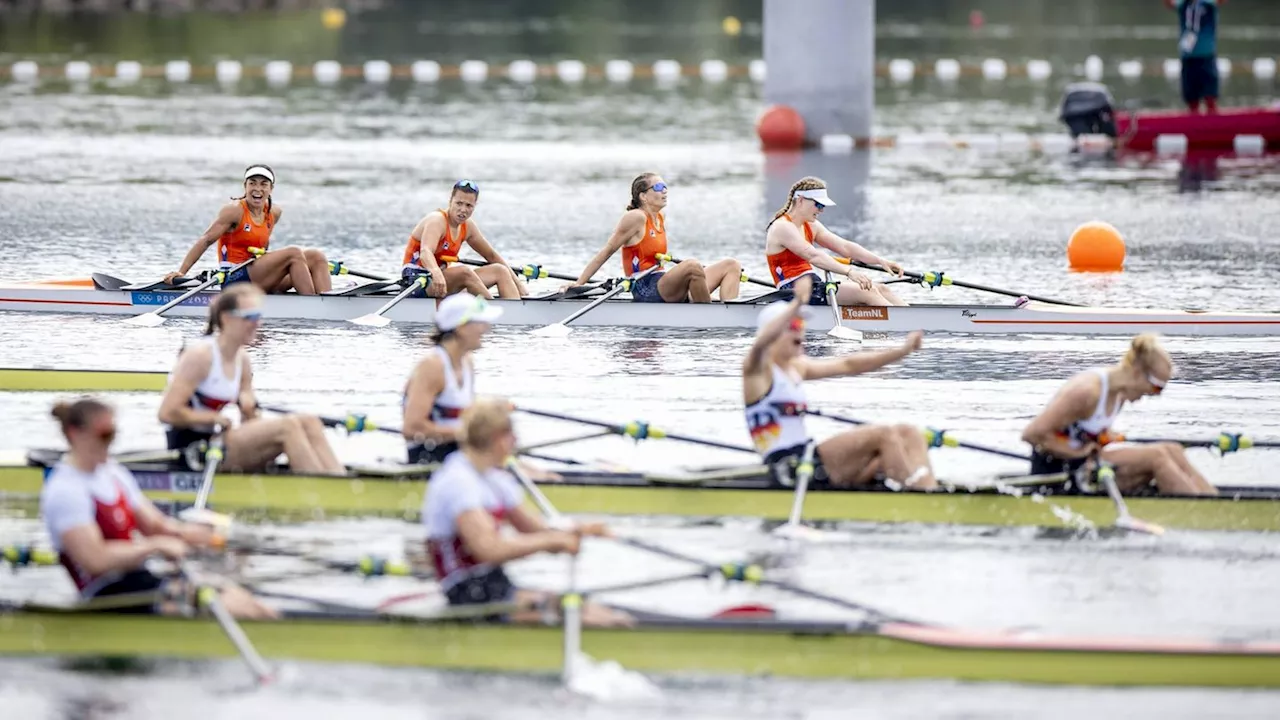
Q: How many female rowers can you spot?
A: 10